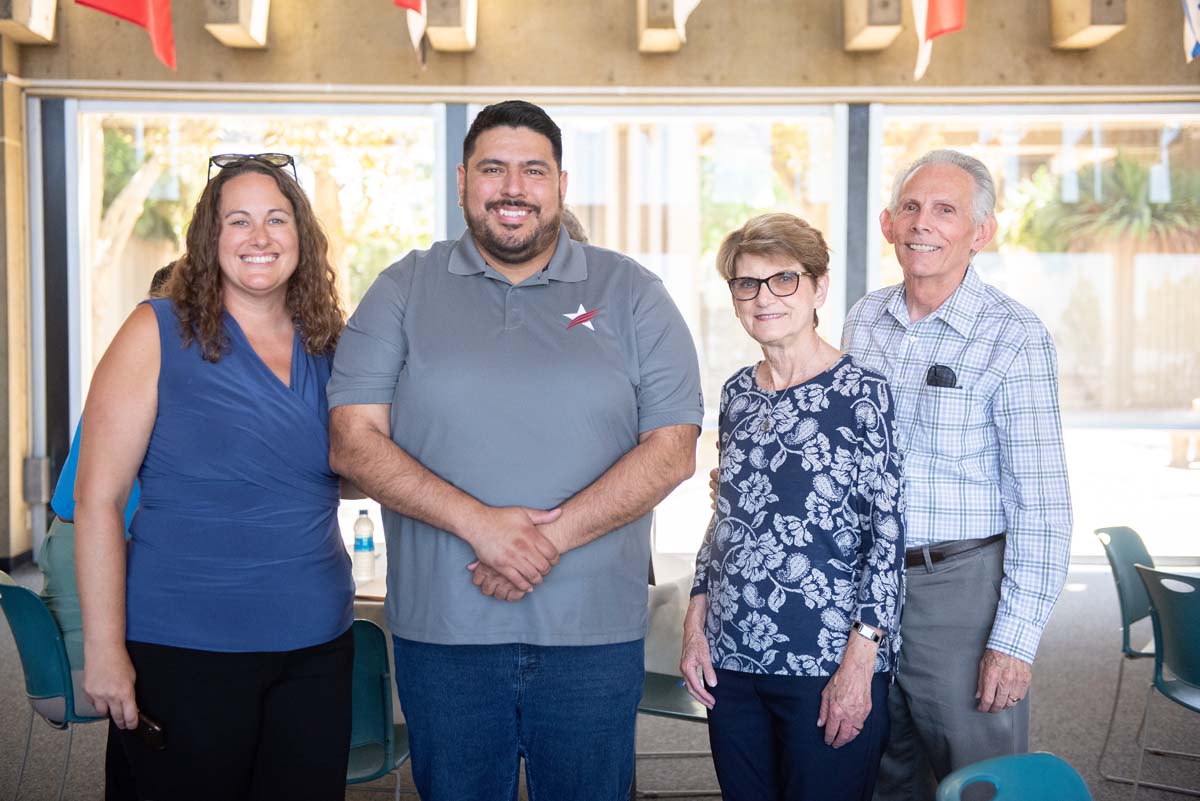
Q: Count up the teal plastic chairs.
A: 6